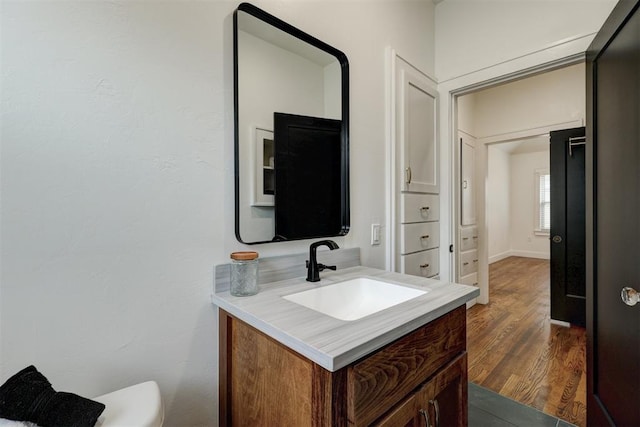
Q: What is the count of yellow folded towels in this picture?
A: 0